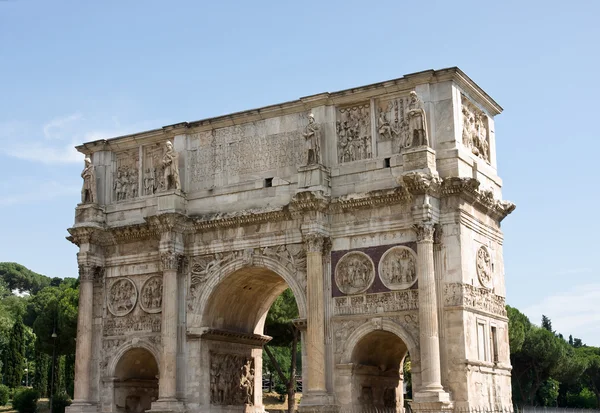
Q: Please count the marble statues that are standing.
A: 4